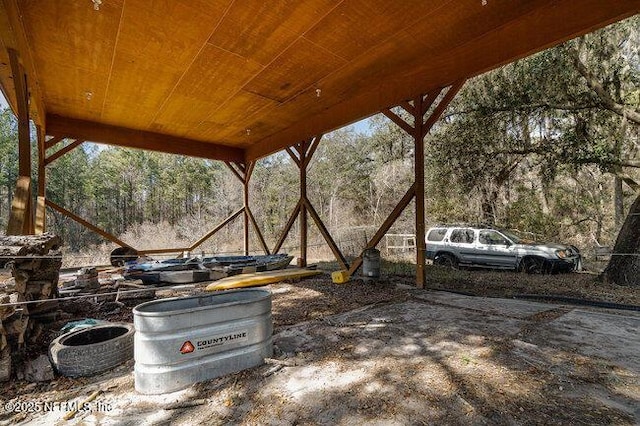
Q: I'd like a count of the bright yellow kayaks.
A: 1